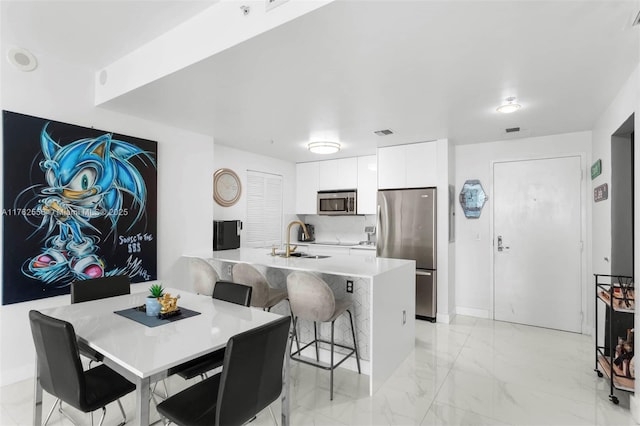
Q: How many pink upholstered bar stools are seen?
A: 3